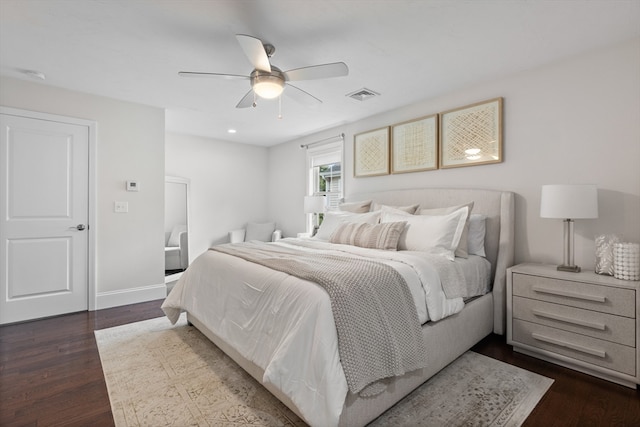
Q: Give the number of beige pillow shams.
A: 3